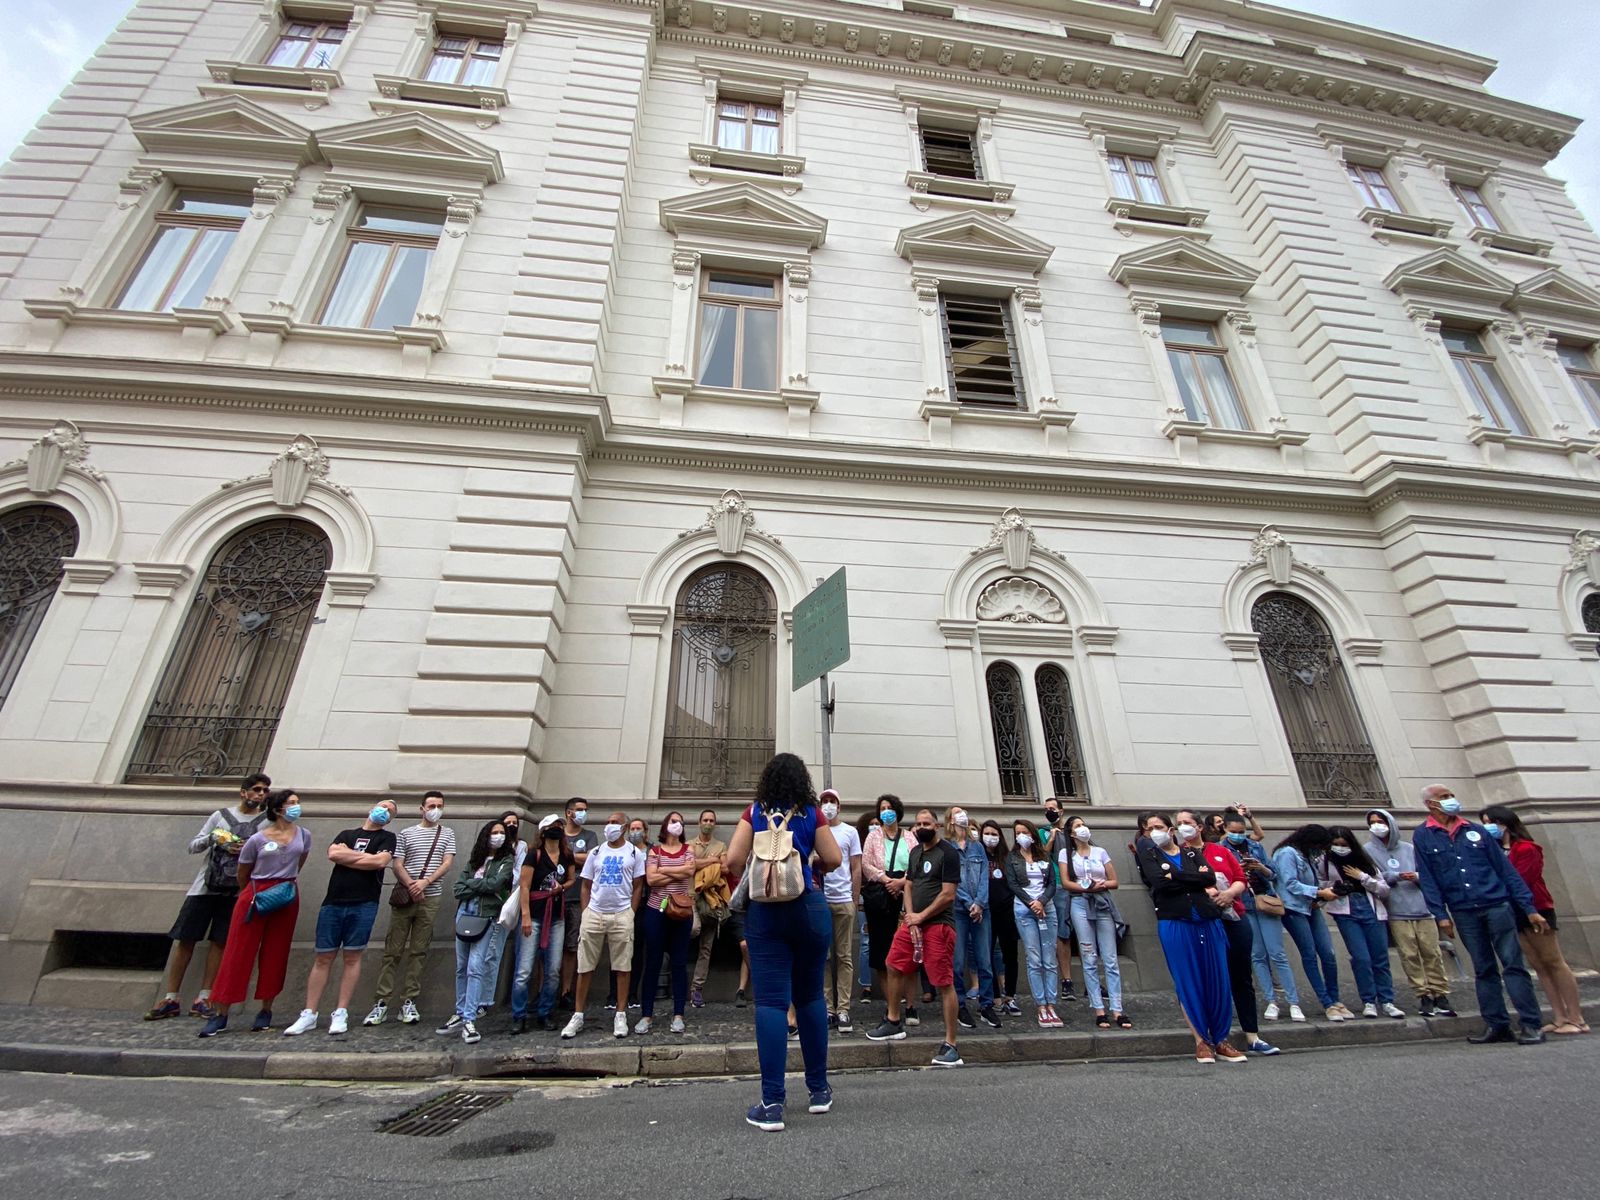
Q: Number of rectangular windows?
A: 14